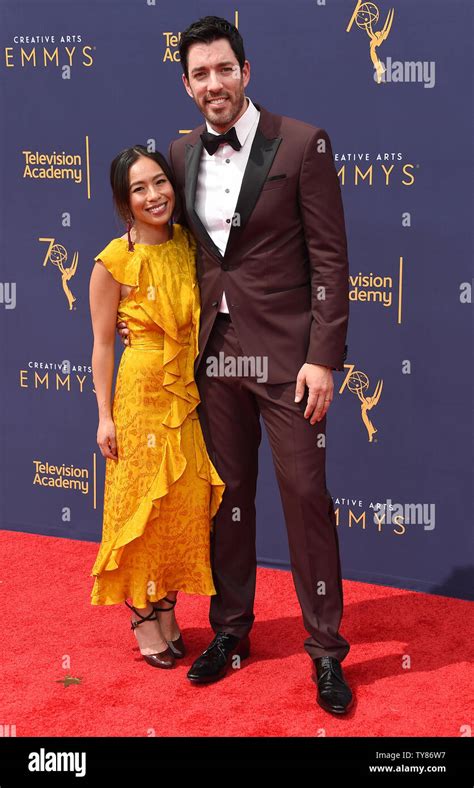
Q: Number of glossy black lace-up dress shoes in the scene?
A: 2